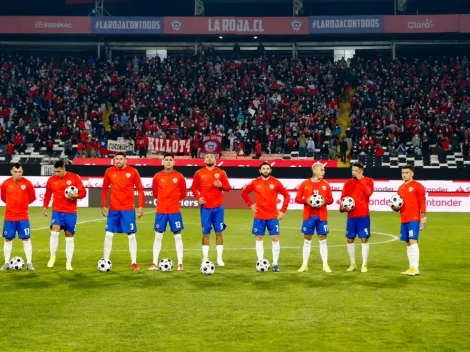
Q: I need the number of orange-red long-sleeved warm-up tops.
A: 9